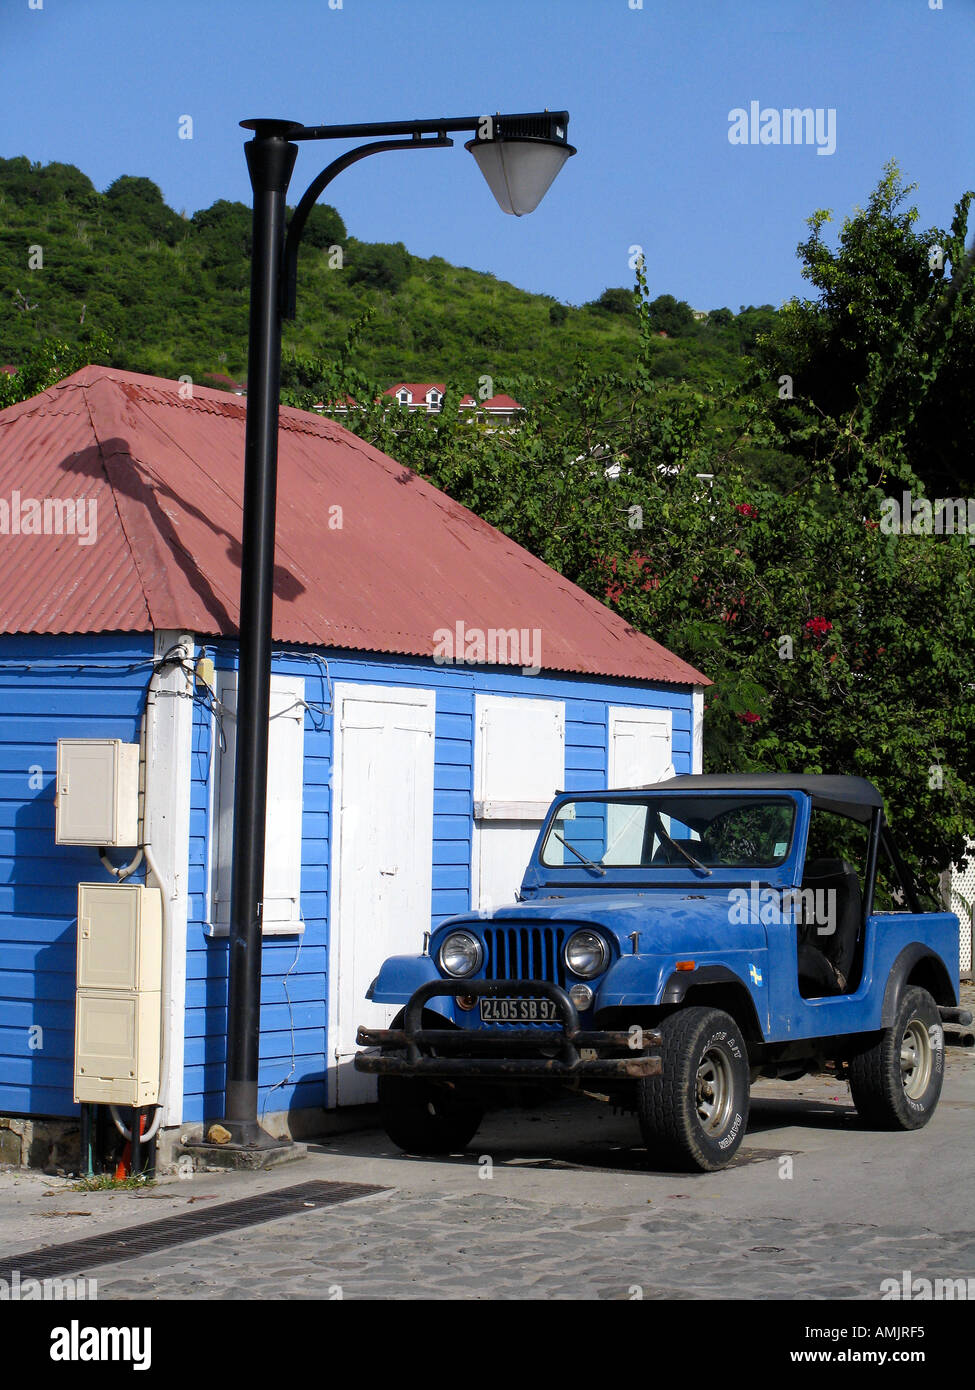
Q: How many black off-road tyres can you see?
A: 3